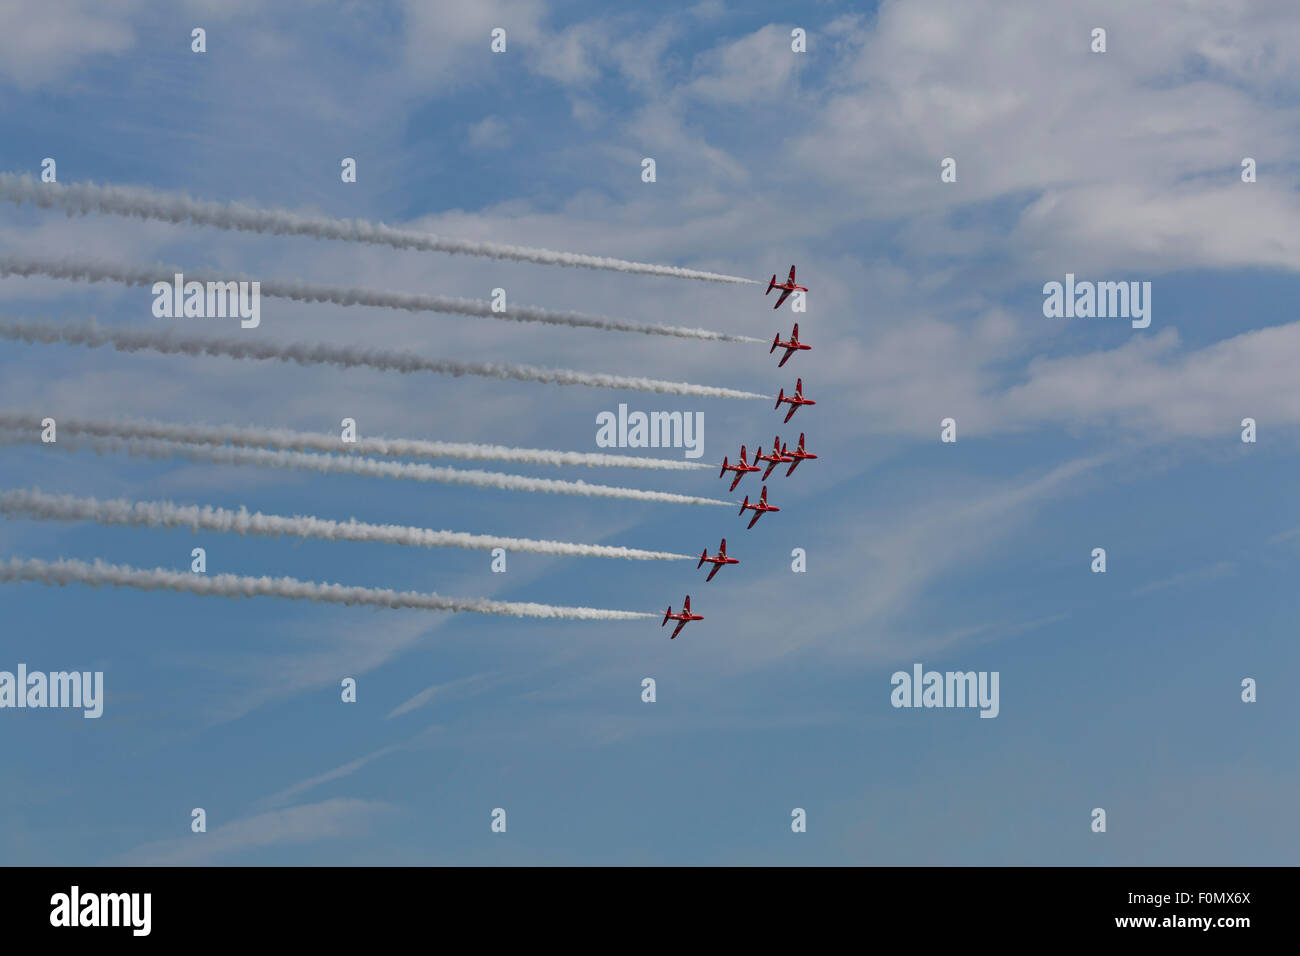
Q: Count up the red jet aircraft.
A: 9